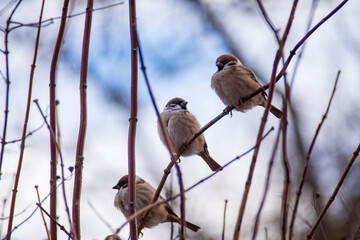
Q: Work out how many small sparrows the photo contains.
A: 3